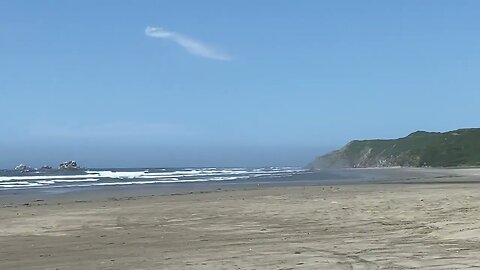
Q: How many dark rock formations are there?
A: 3